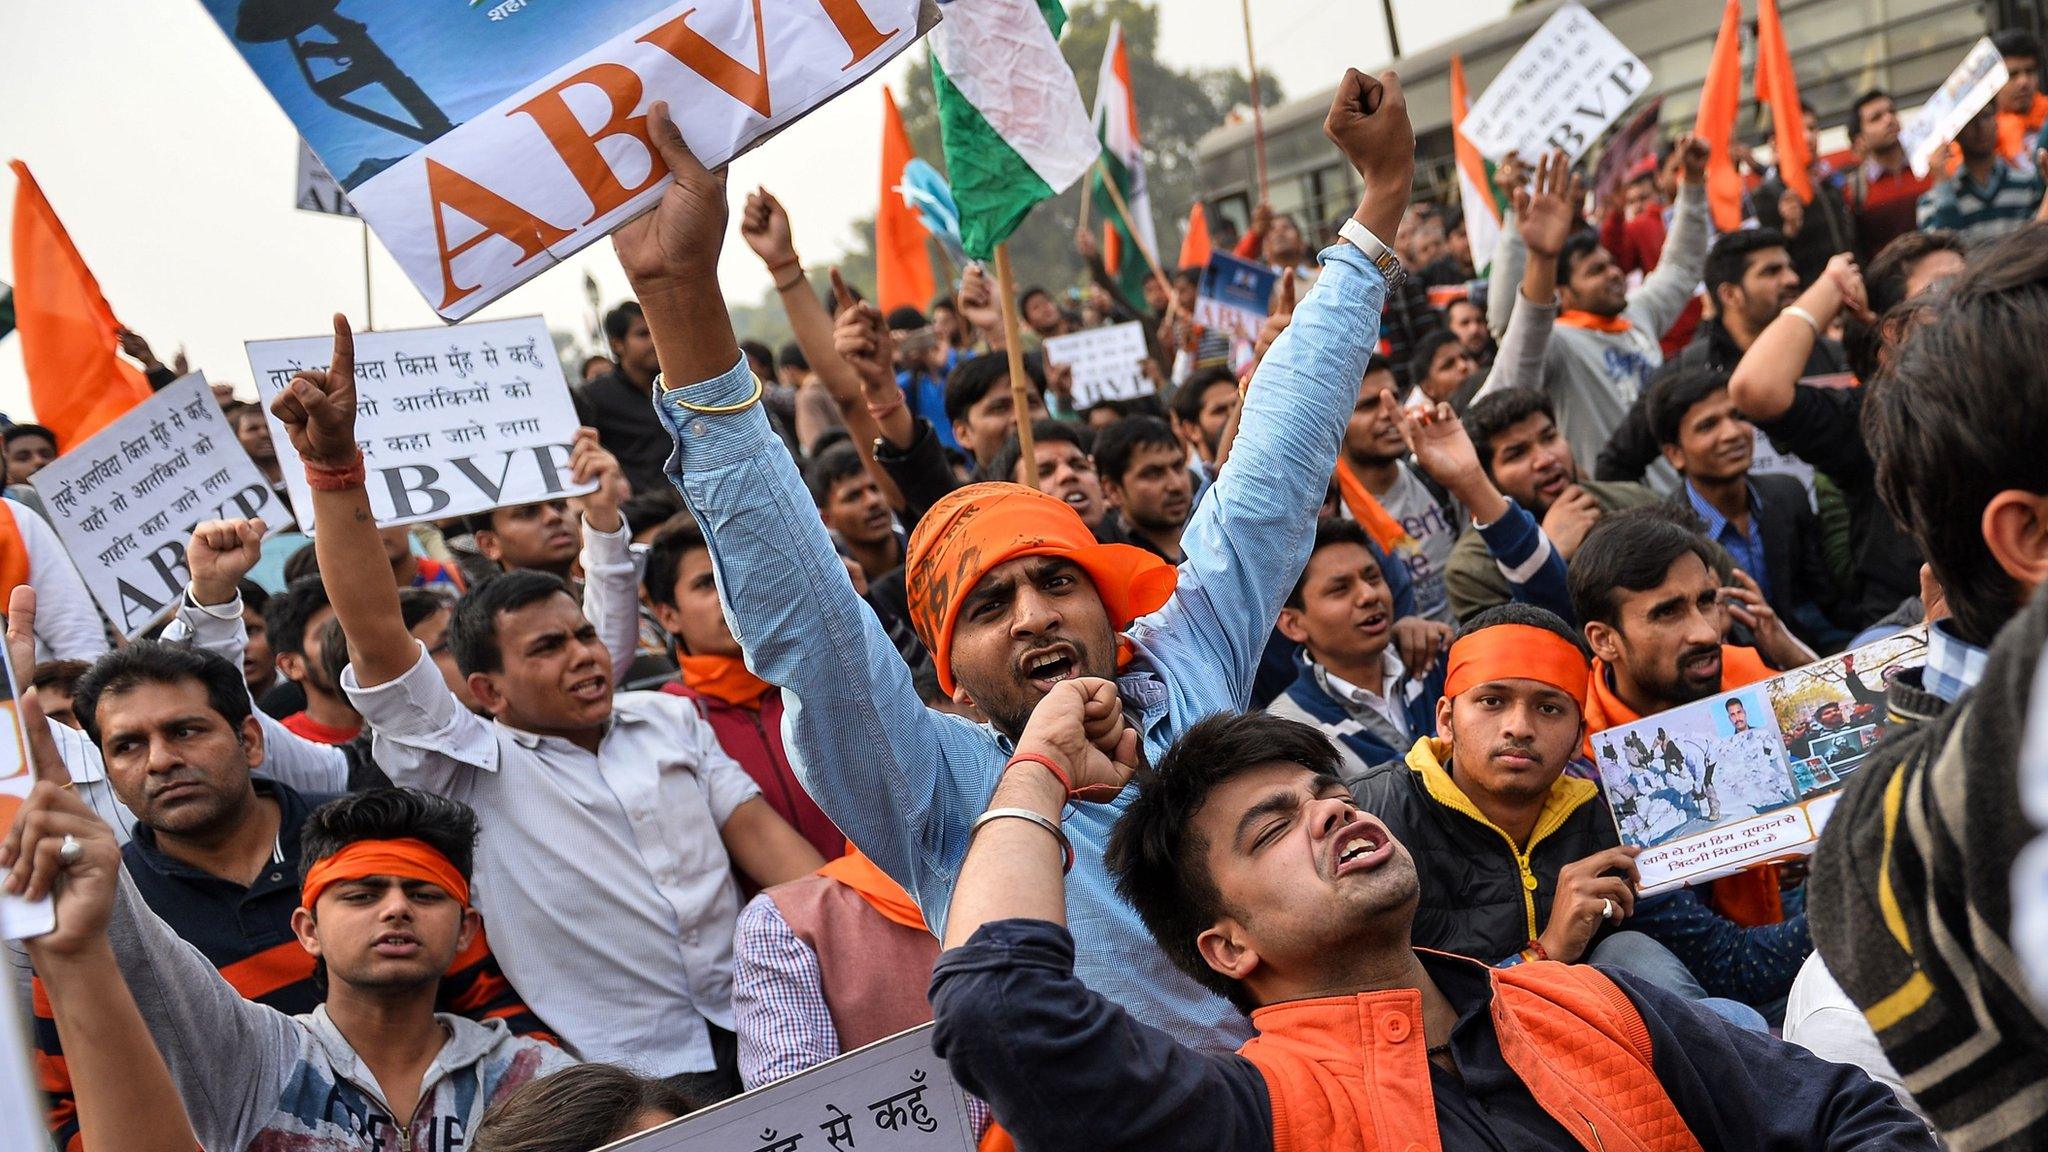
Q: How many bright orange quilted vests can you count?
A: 1